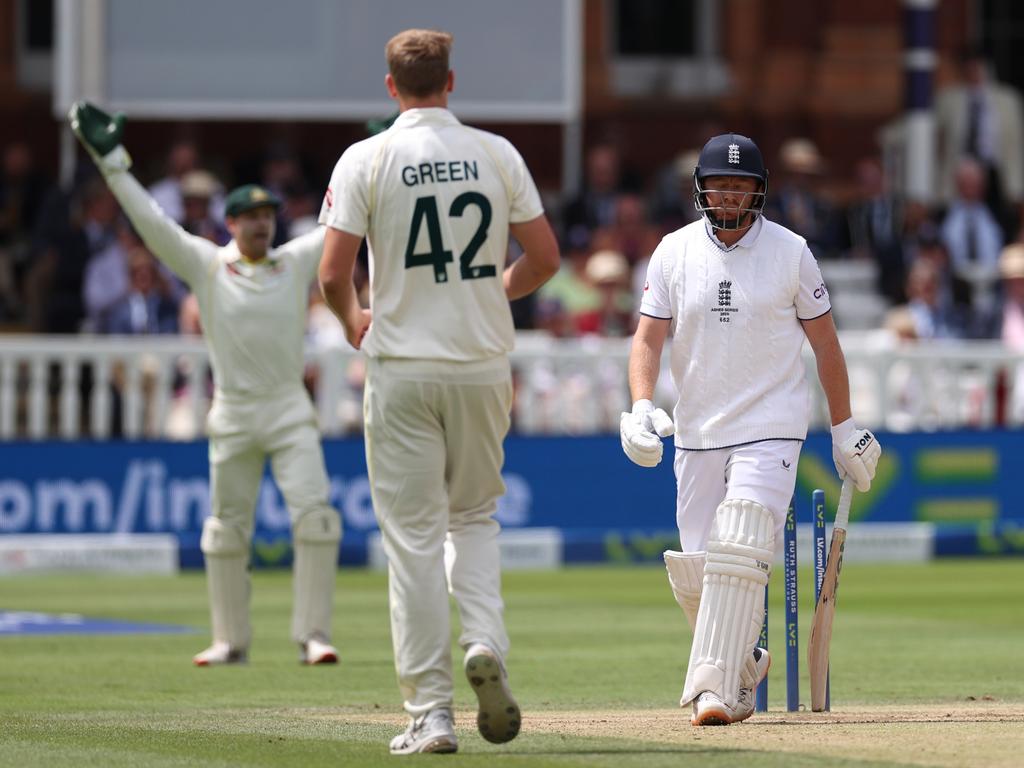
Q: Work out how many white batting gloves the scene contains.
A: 2